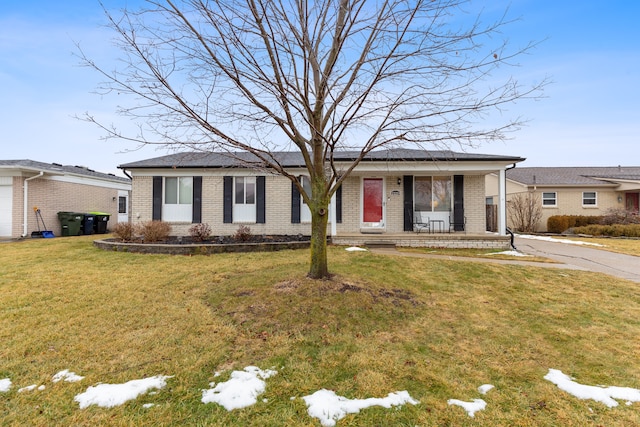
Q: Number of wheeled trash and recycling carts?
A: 3